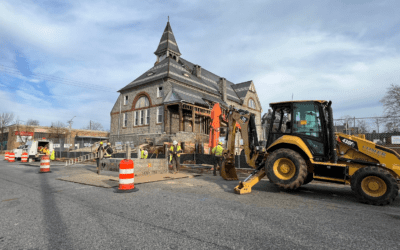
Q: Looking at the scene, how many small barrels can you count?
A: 5